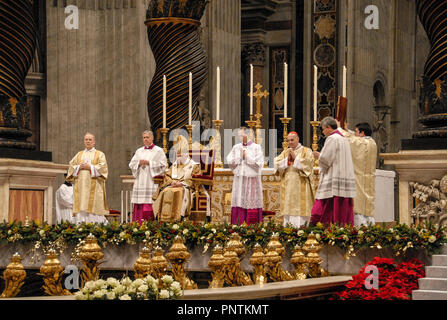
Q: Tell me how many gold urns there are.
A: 15